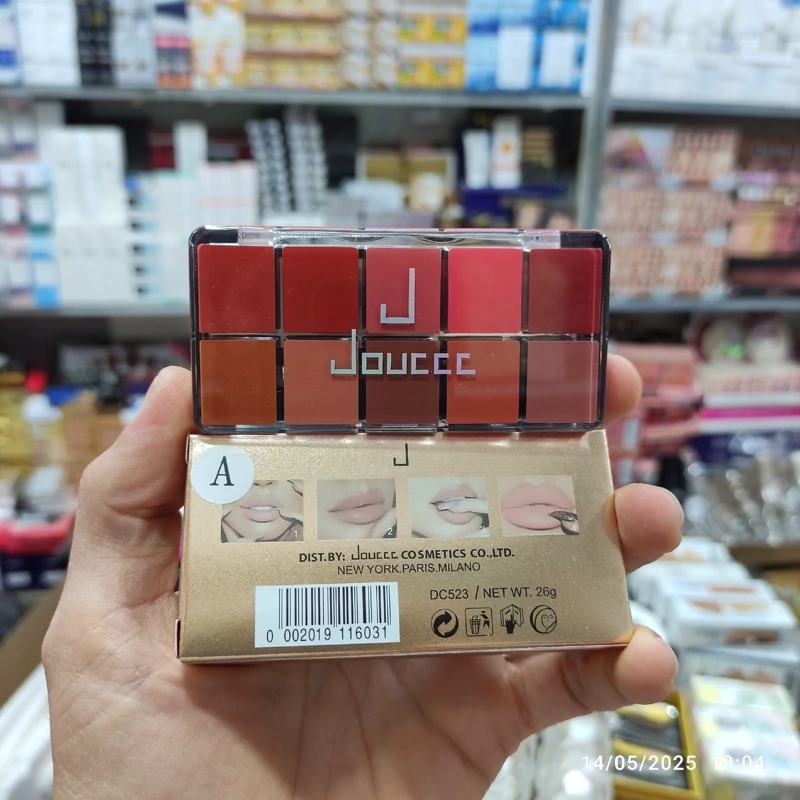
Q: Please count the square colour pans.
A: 10